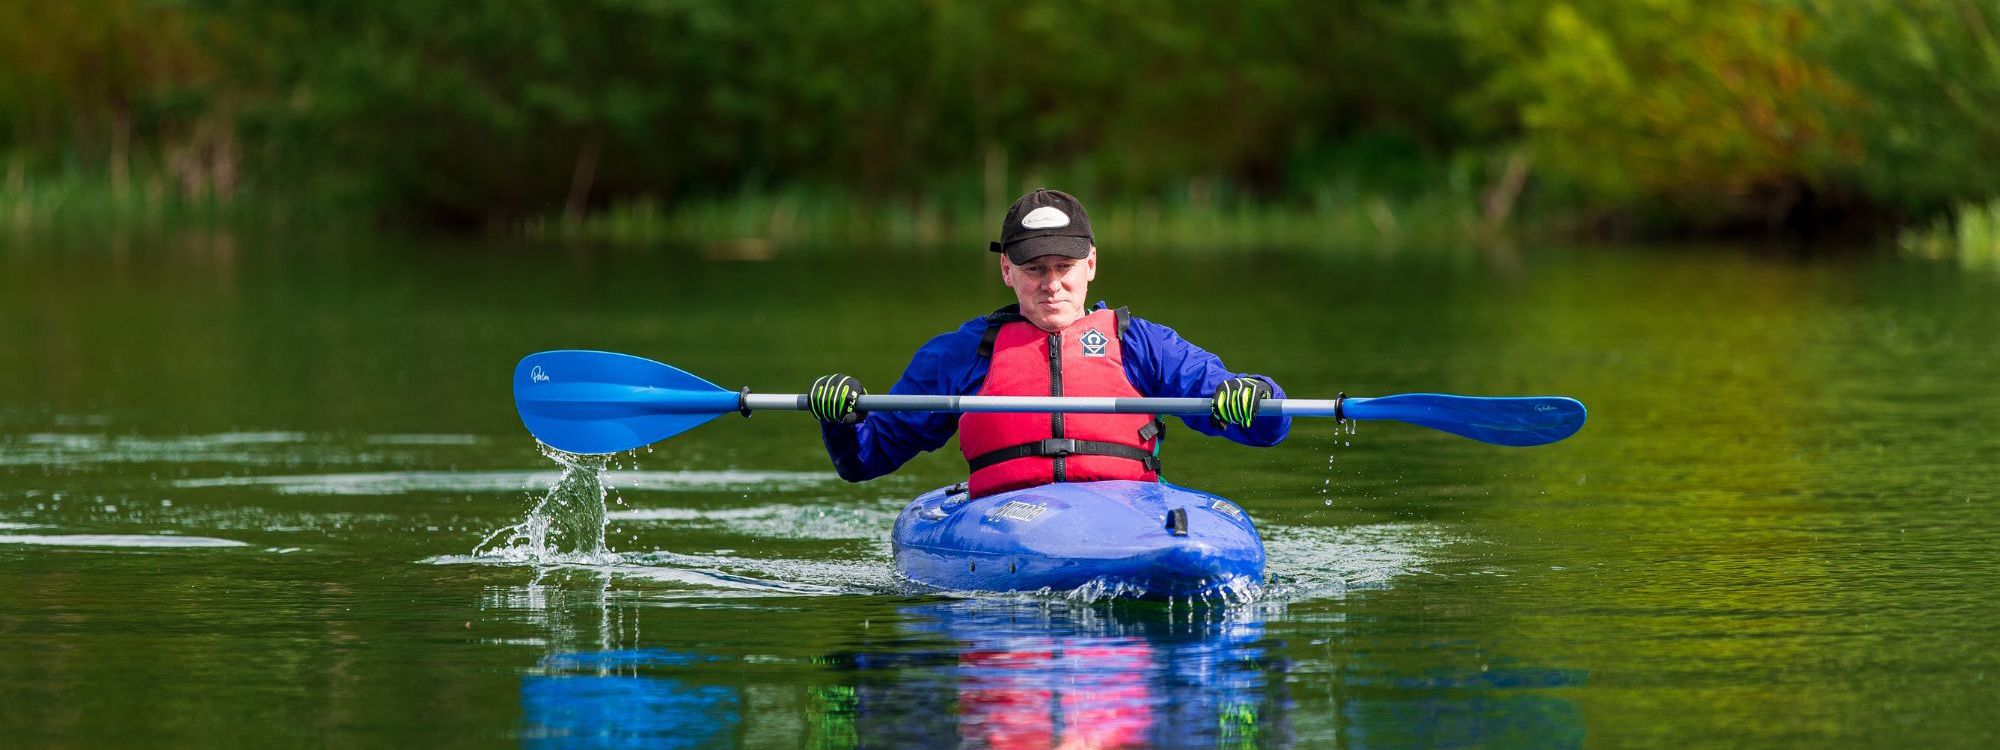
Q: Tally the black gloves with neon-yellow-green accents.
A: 2